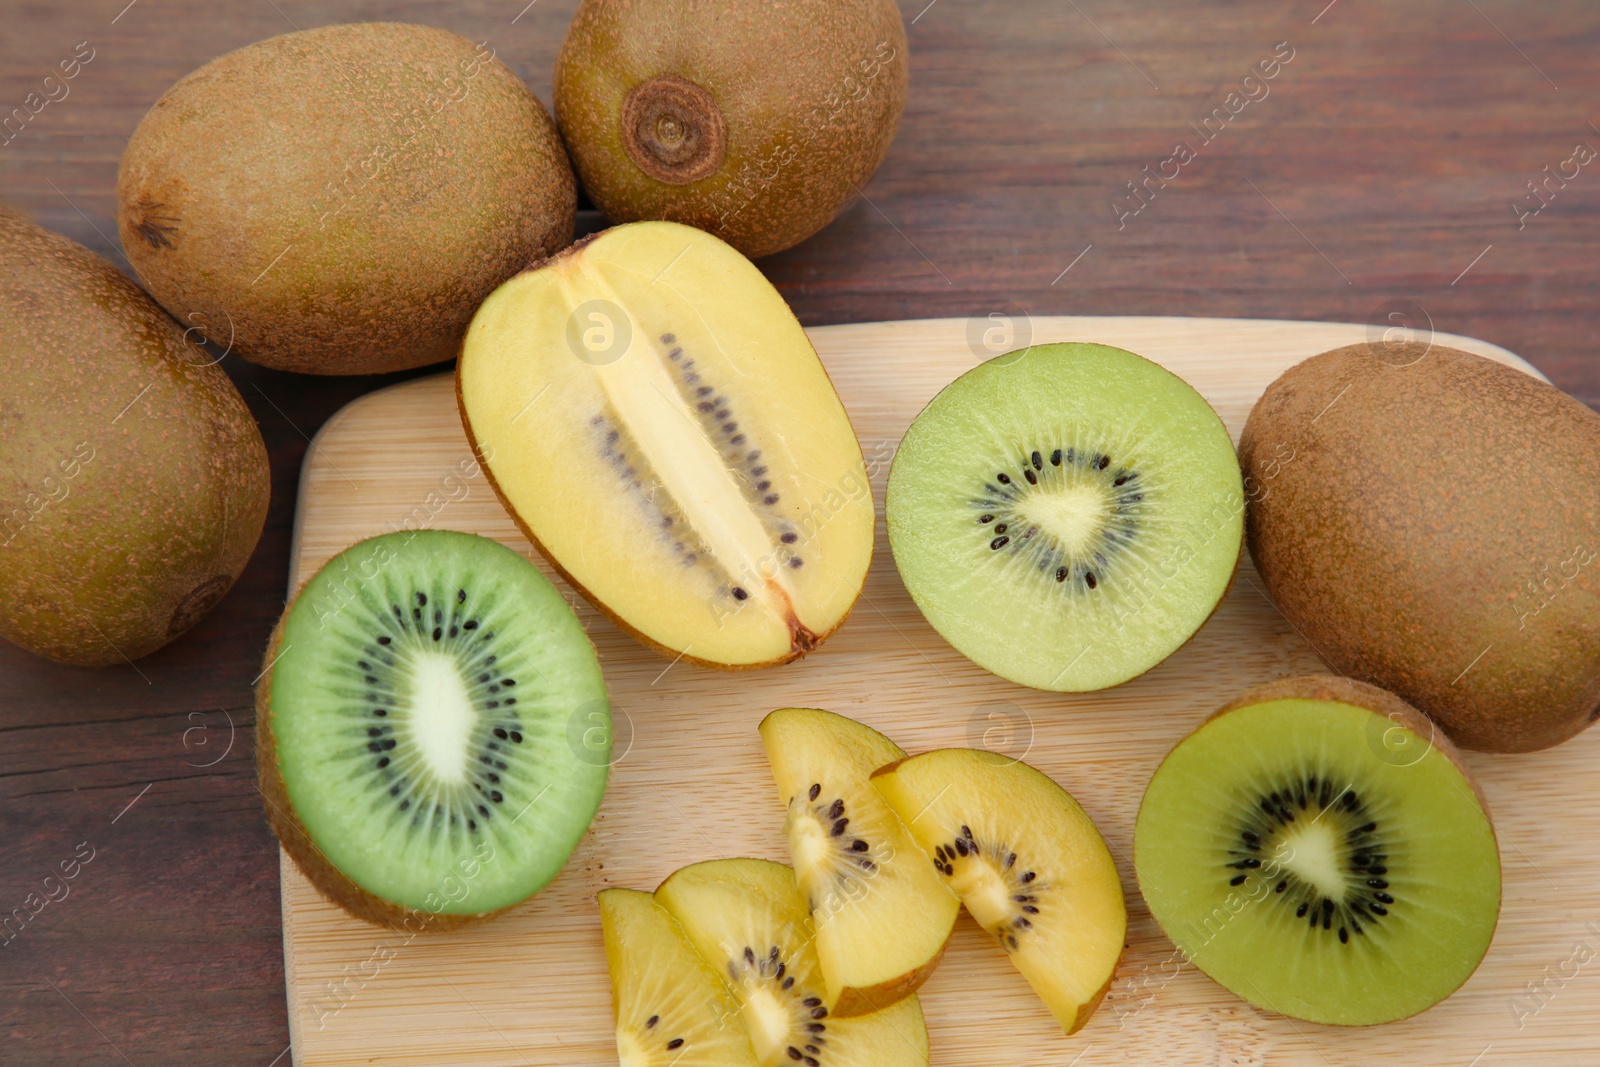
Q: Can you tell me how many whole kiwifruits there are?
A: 4